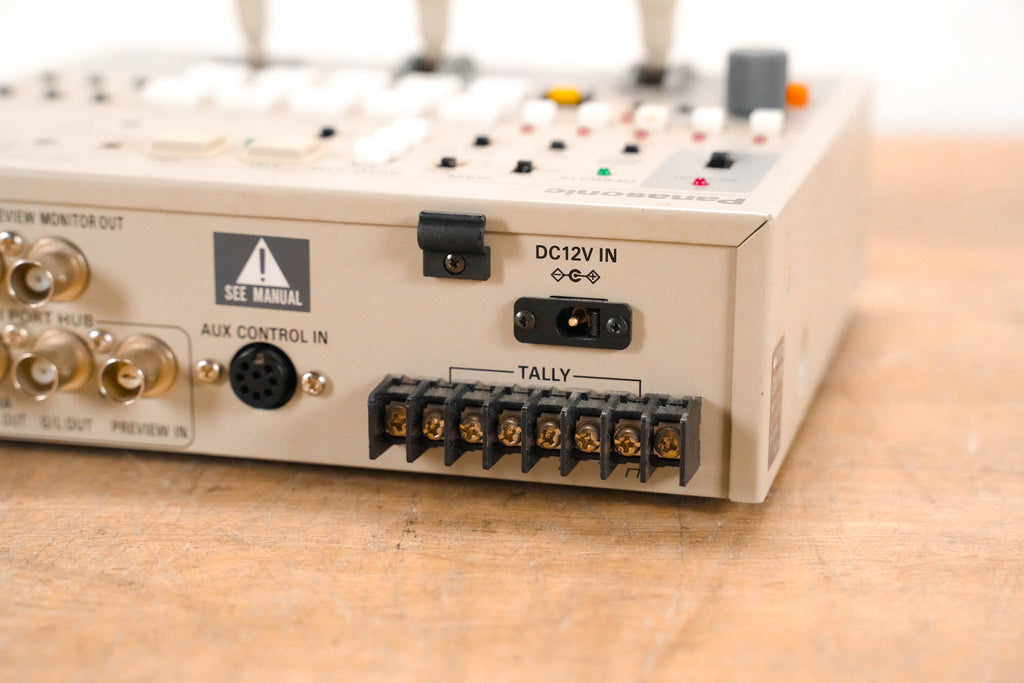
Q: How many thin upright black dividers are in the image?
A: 9